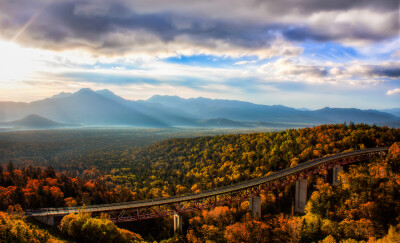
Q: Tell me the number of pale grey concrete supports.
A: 4